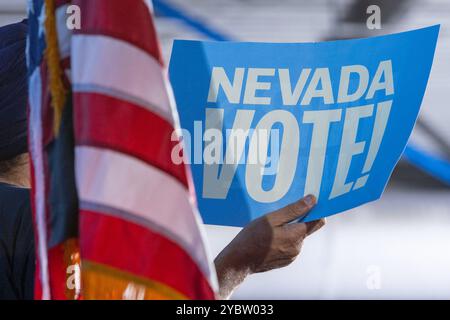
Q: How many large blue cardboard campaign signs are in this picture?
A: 1